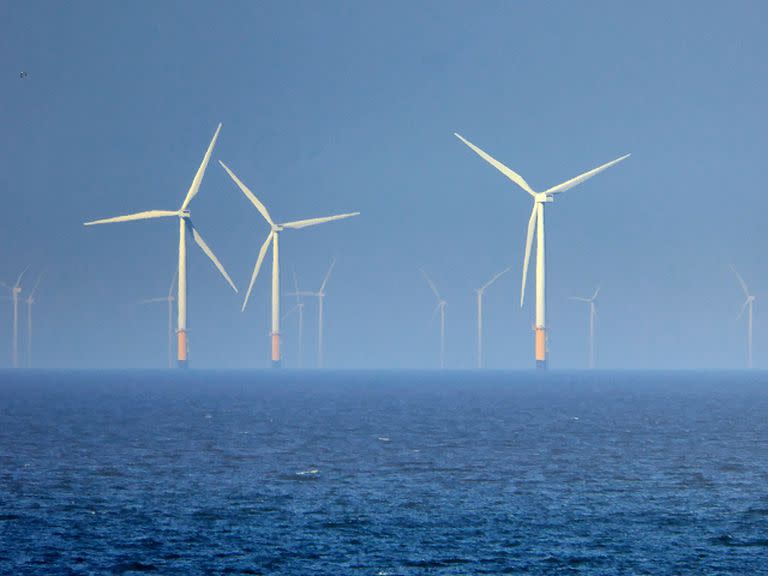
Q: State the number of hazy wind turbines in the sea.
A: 9